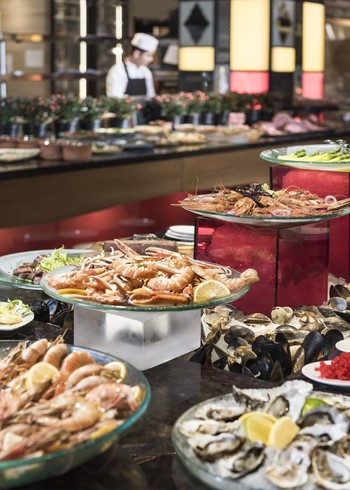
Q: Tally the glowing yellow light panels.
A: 4